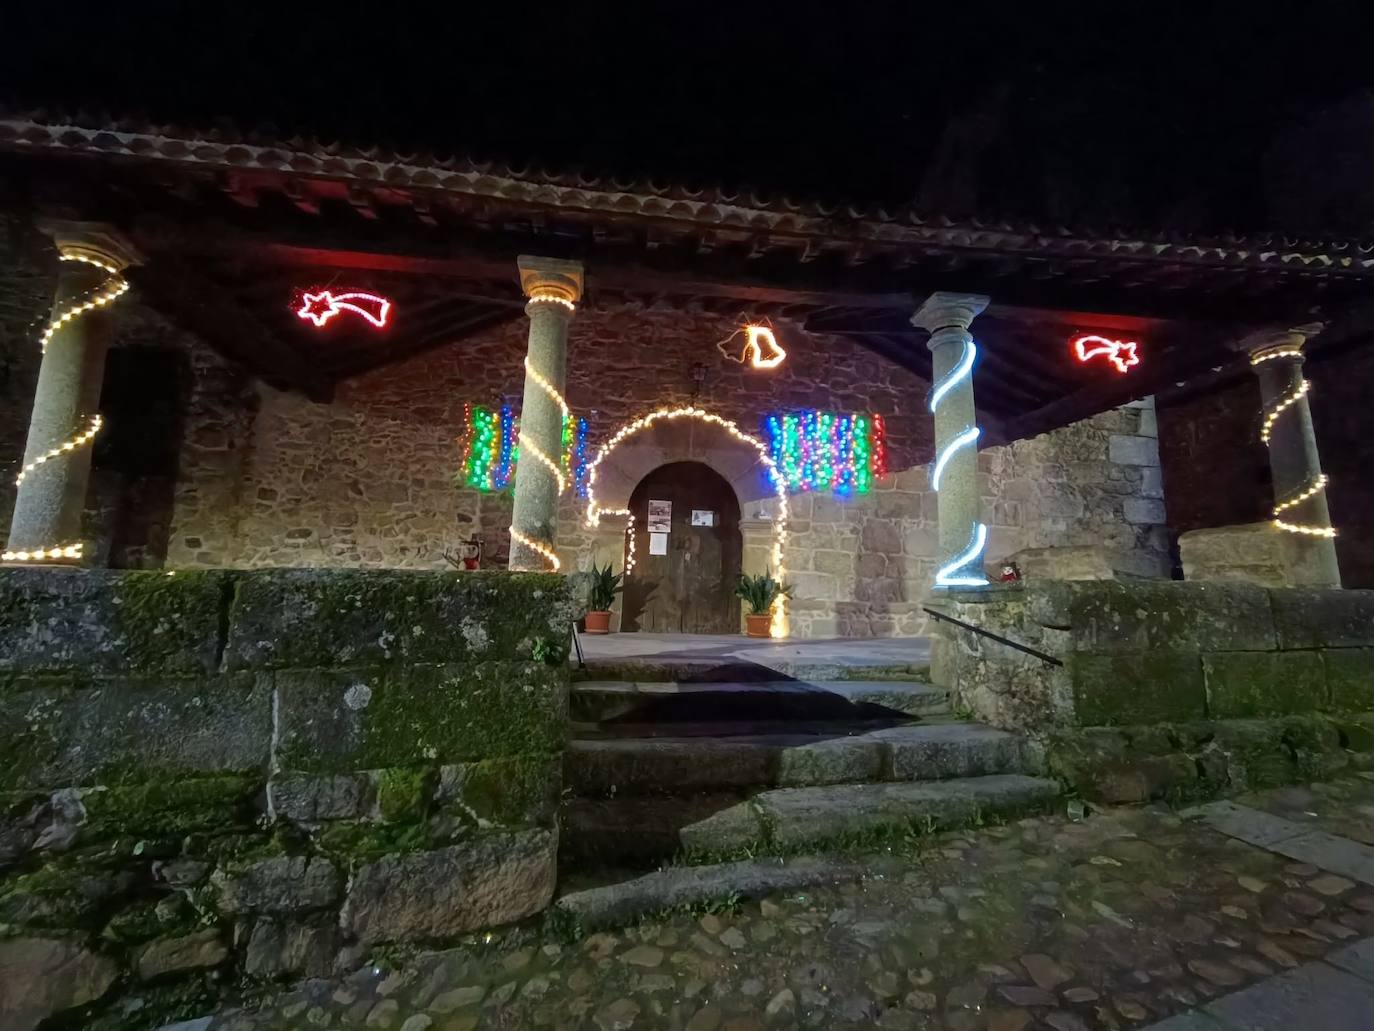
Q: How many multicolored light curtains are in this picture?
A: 2